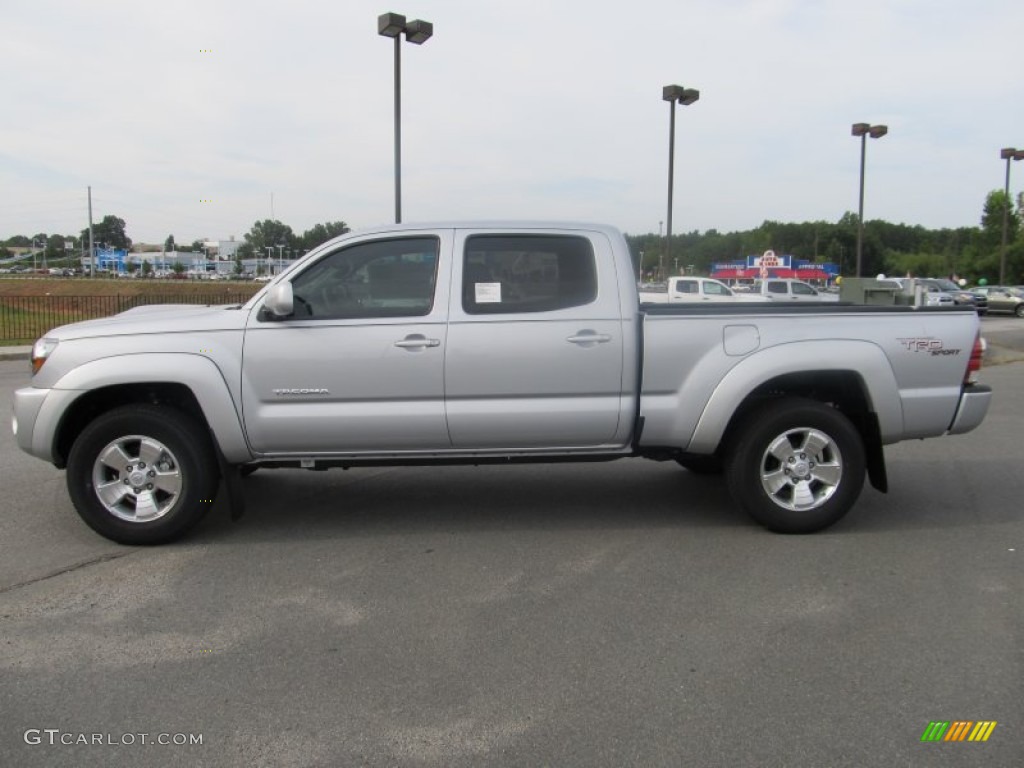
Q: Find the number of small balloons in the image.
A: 4